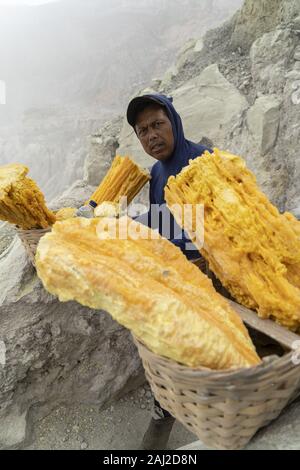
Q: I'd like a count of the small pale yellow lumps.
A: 2